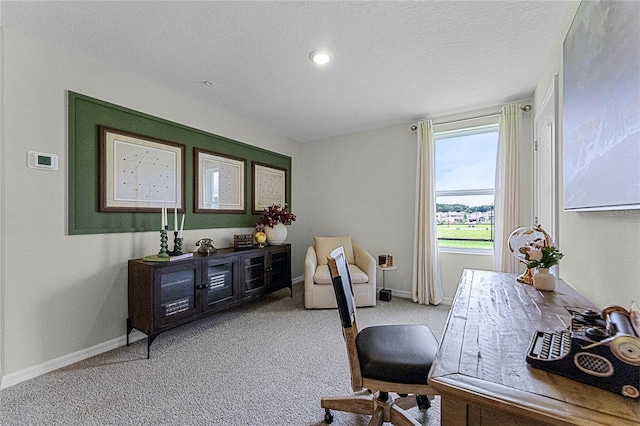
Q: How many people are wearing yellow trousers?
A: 0